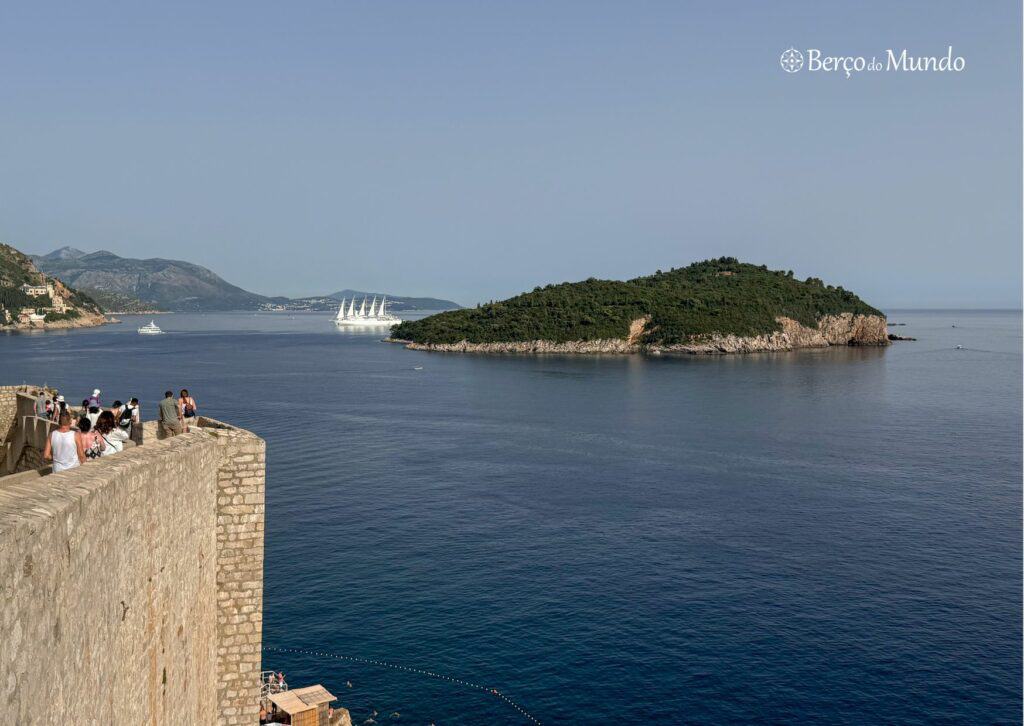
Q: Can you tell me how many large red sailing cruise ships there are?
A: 0